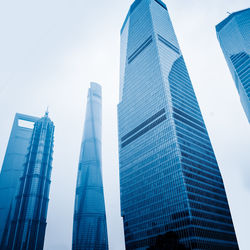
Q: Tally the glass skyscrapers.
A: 5